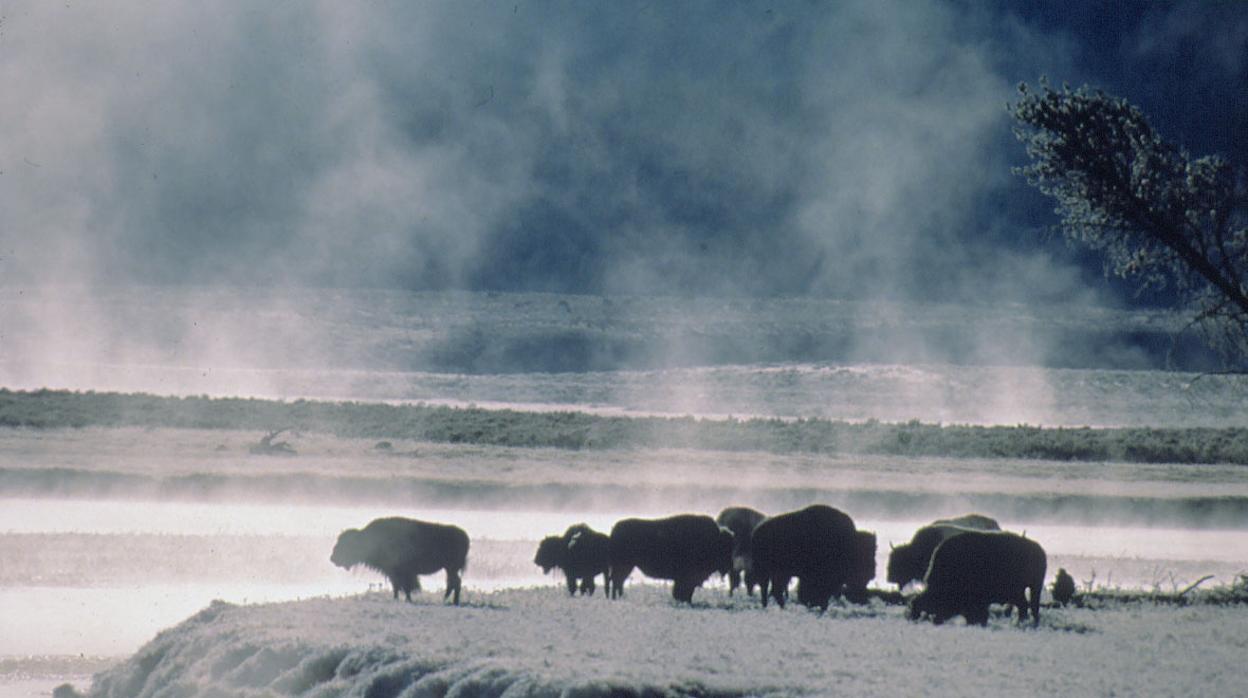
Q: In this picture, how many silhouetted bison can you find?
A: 8